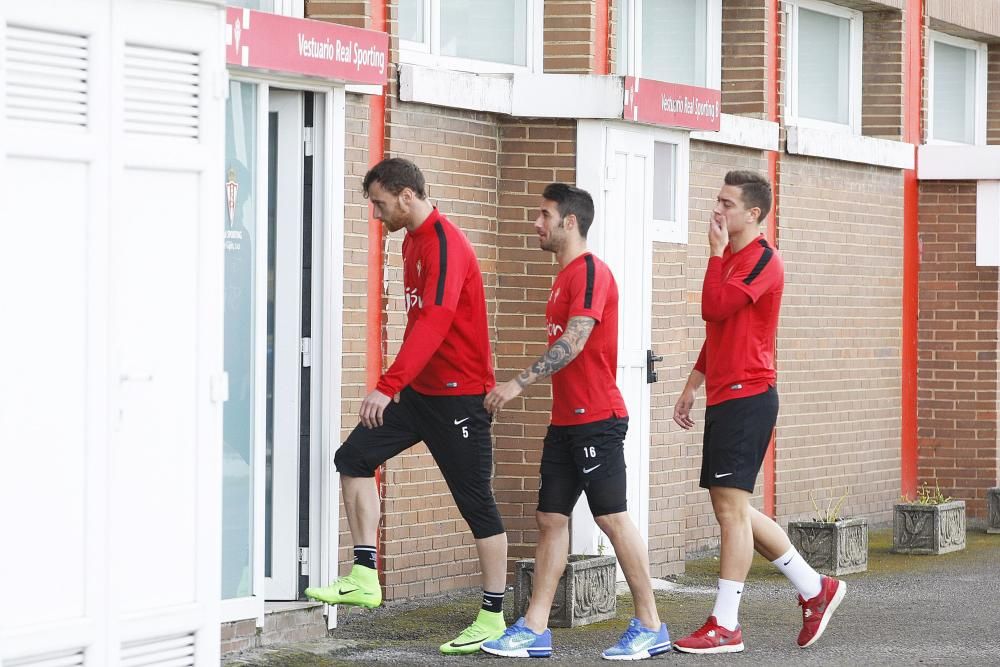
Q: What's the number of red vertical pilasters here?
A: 4